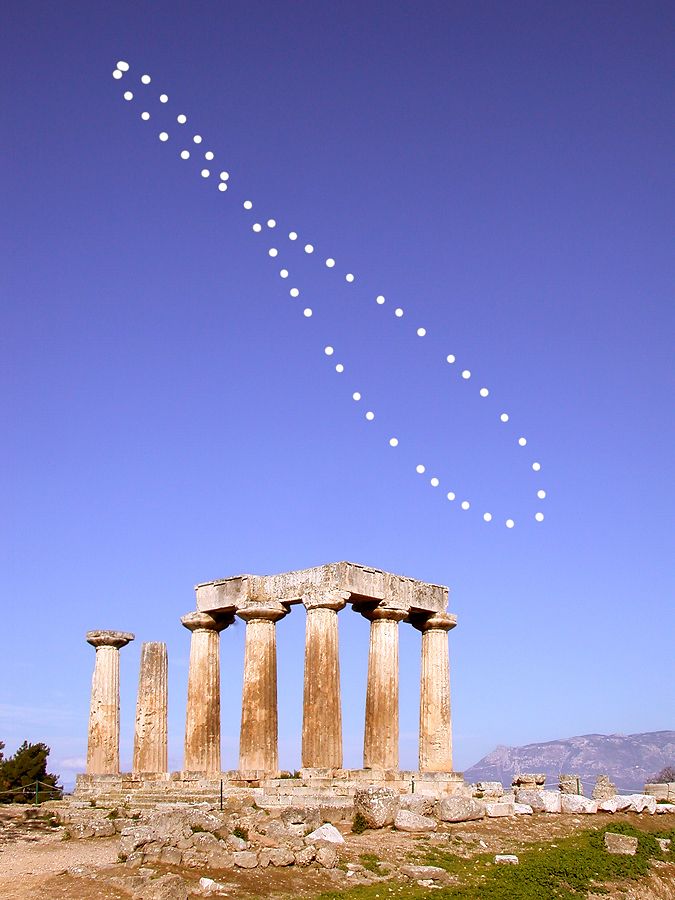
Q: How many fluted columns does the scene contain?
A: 7